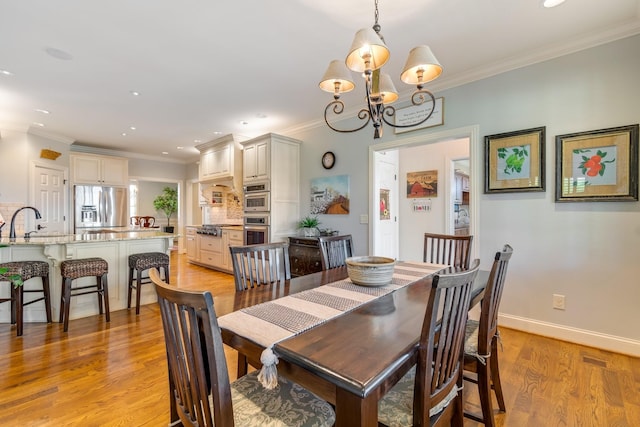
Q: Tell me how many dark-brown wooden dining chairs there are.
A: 6